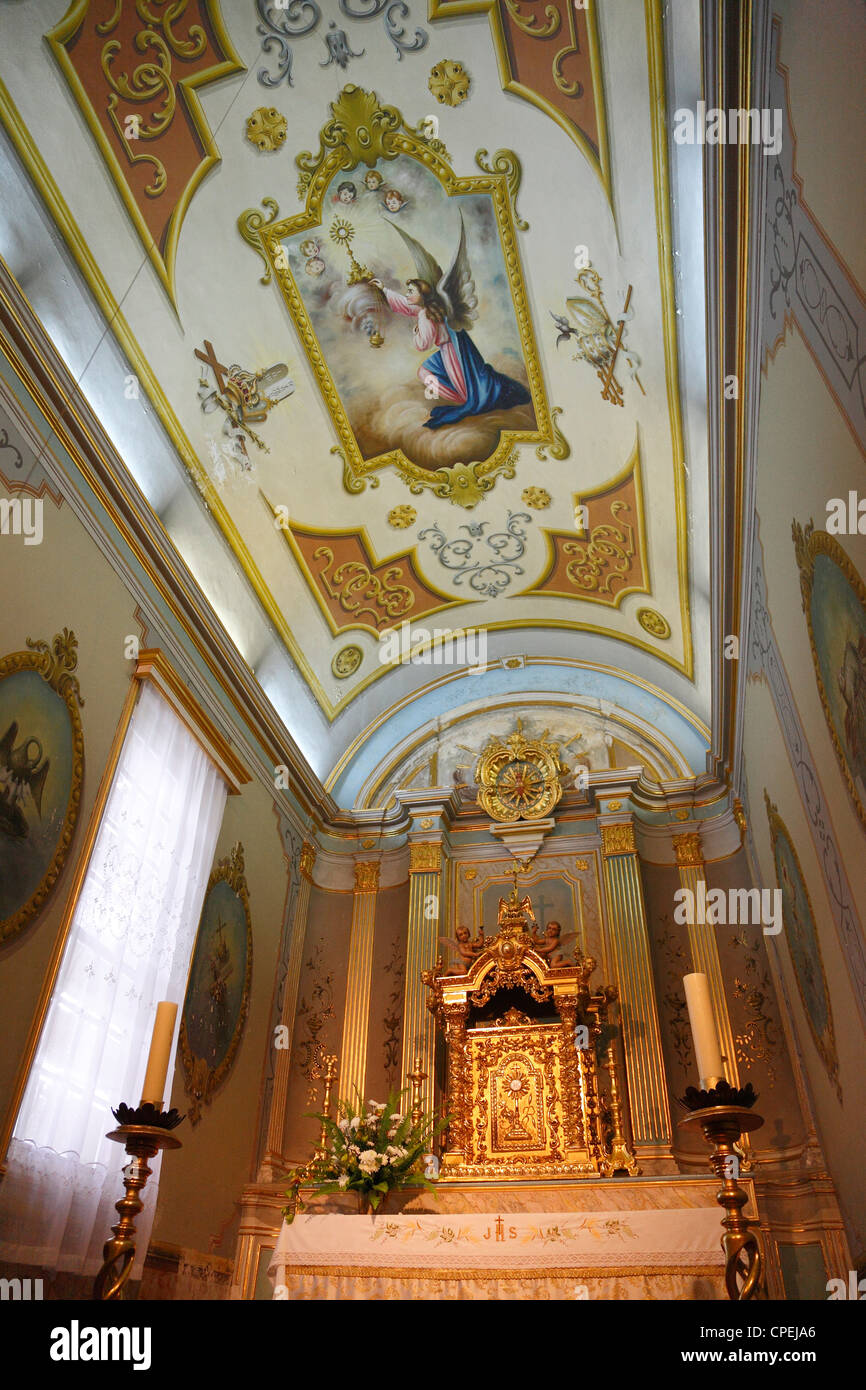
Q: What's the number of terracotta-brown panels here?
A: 4